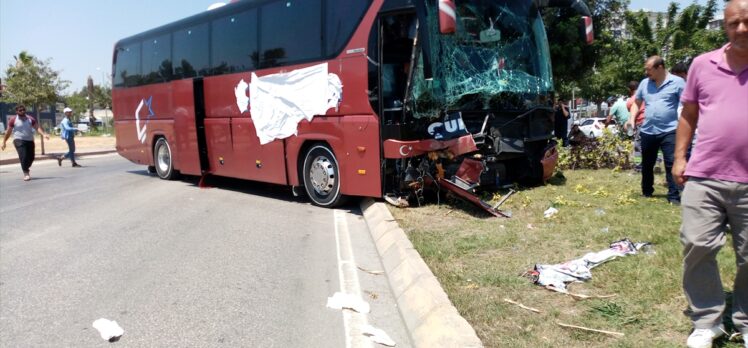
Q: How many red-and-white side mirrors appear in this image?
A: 2